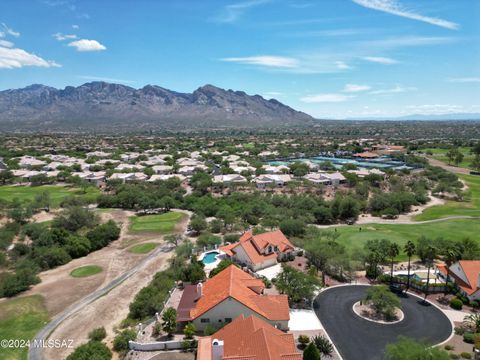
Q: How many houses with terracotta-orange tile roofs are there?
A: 4